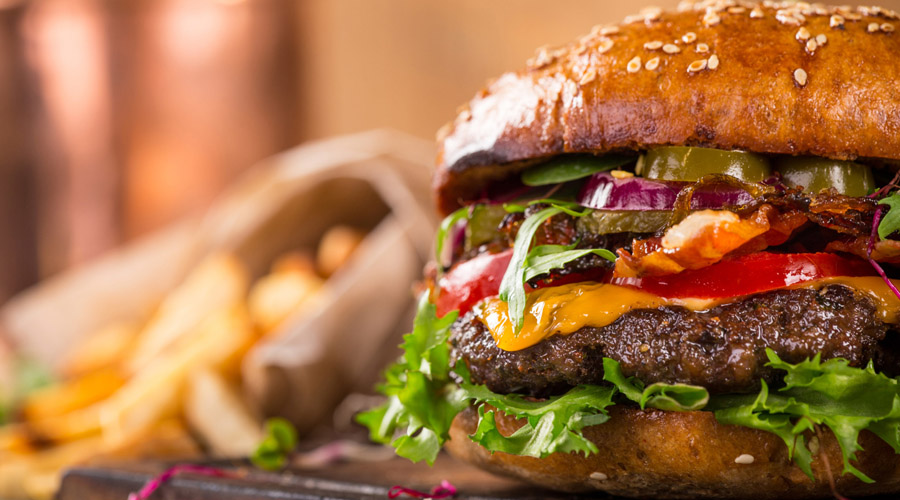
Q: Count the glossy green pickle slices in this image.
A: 2